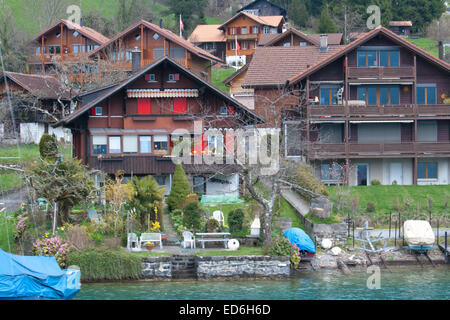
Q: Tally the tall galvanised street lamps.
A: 0